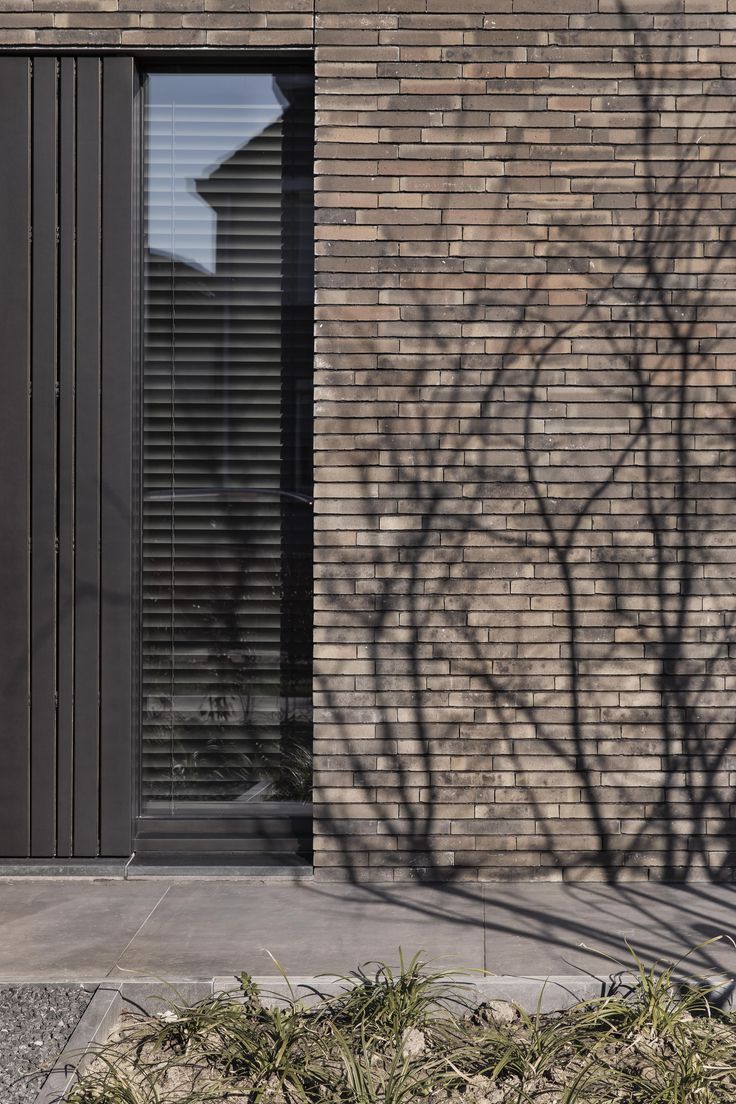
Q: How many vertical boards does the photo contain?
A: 5